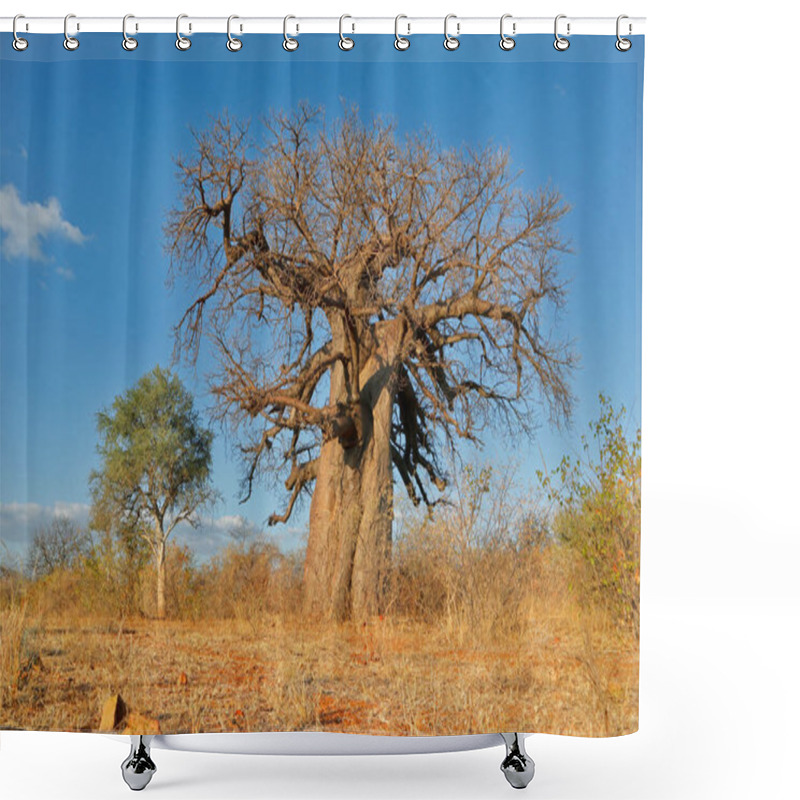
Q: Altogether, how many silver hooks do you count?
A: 12